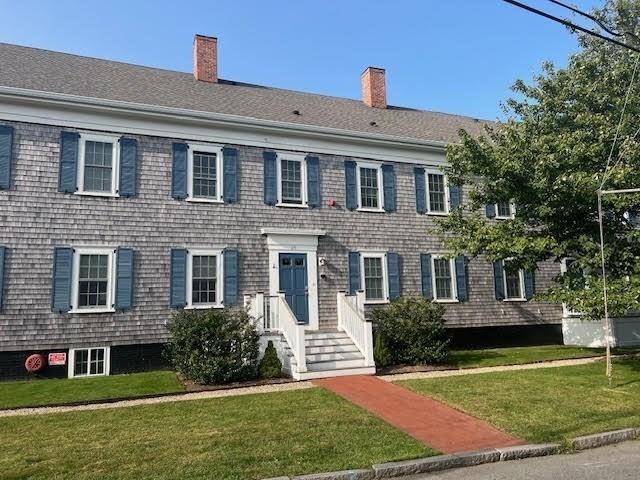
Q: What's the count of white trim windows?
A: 12